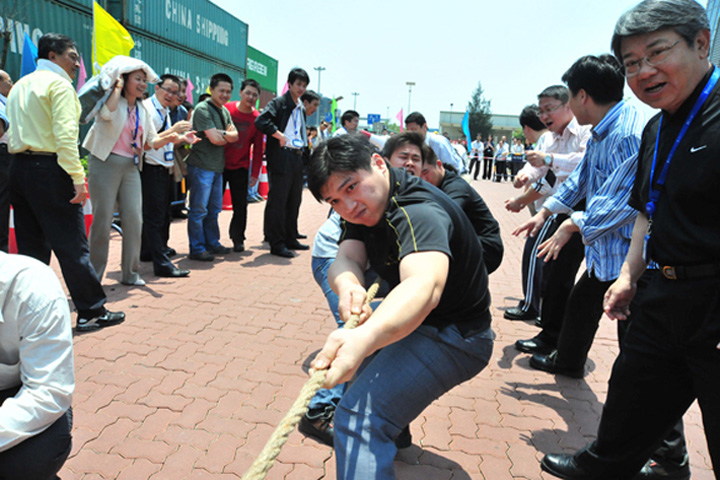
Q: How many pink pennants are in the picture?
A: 4